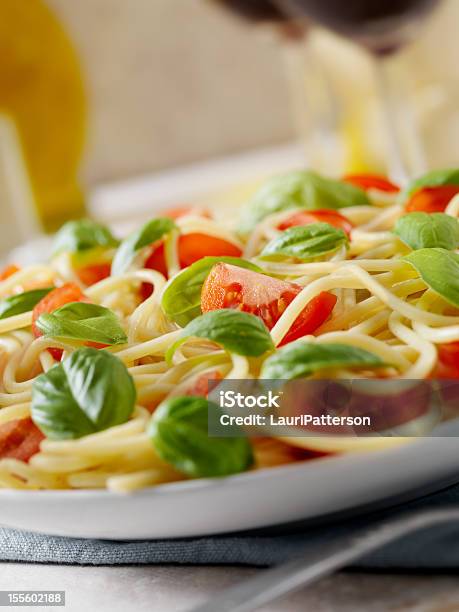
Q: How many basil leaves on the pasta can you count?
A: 14